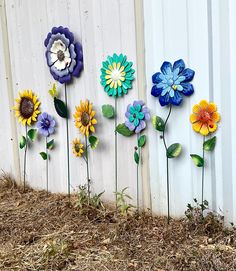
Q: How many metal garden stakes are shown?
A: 8